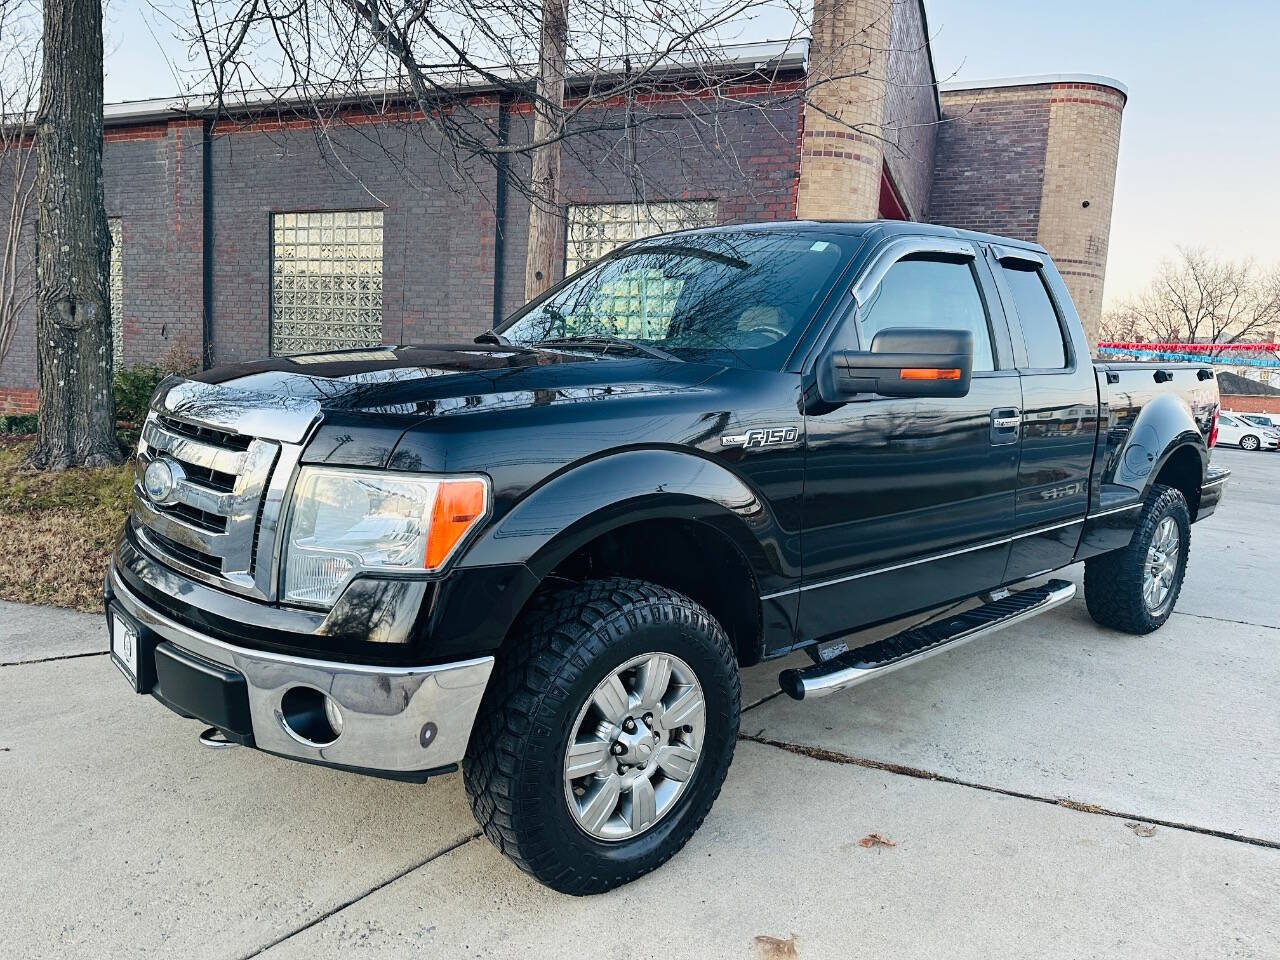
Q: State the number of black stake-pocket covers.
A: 3